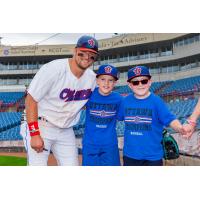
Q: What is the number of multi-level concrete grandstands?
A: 1